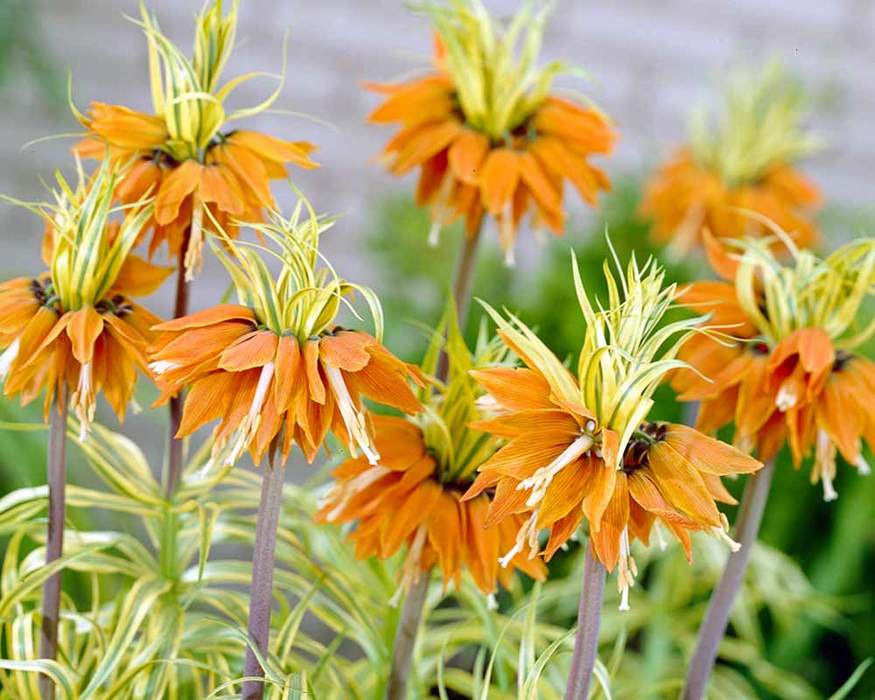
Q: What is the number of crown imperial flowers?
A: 8